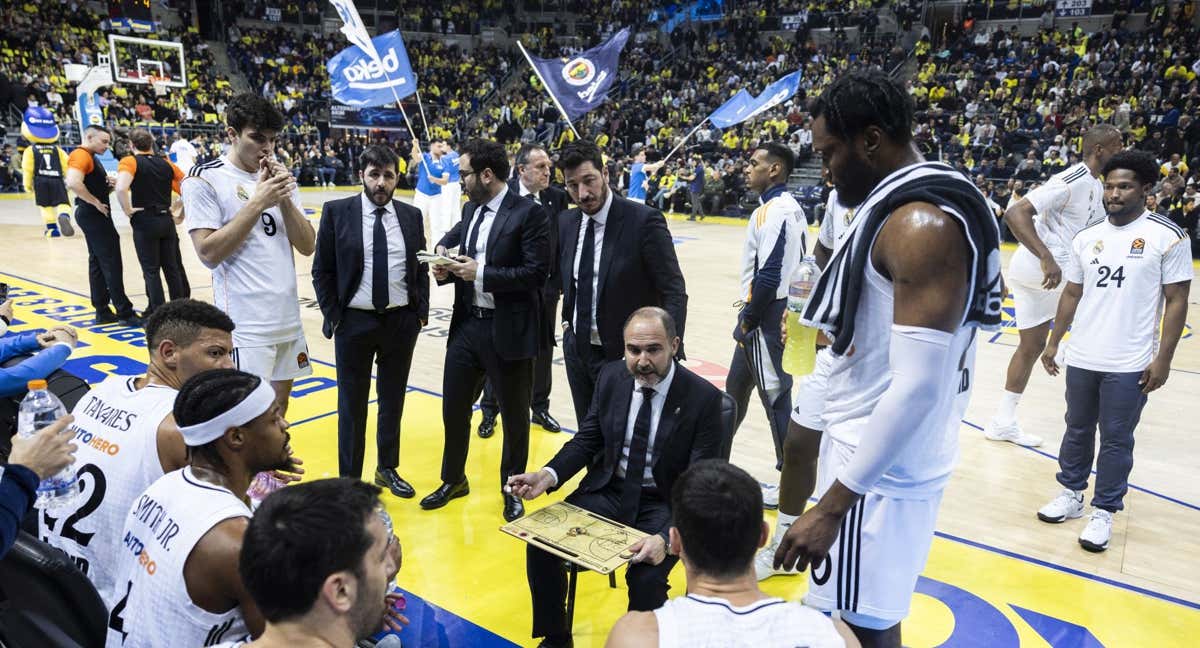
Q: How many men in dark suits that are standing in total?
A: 4